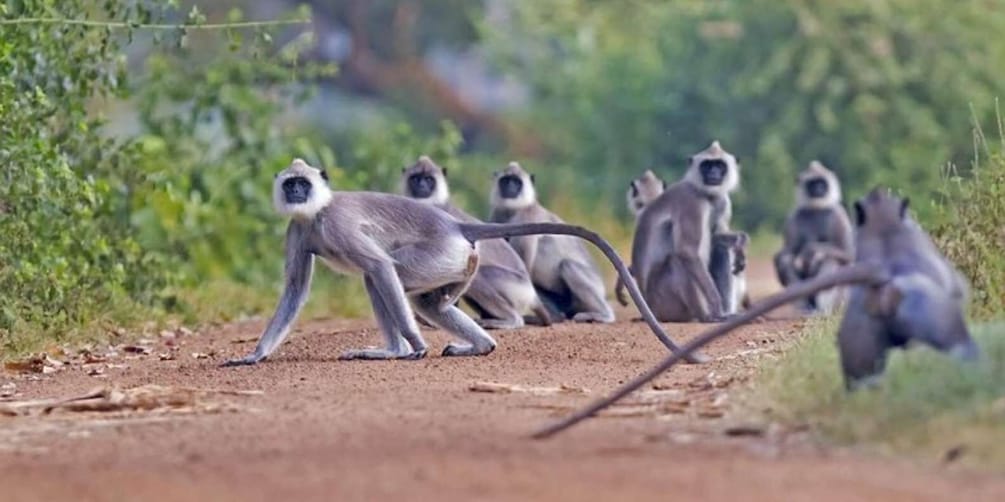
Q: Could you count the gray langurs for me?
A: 7